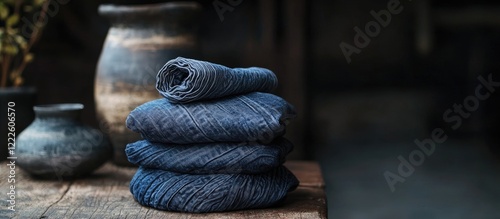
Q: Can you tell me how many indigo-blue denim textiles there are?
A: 4